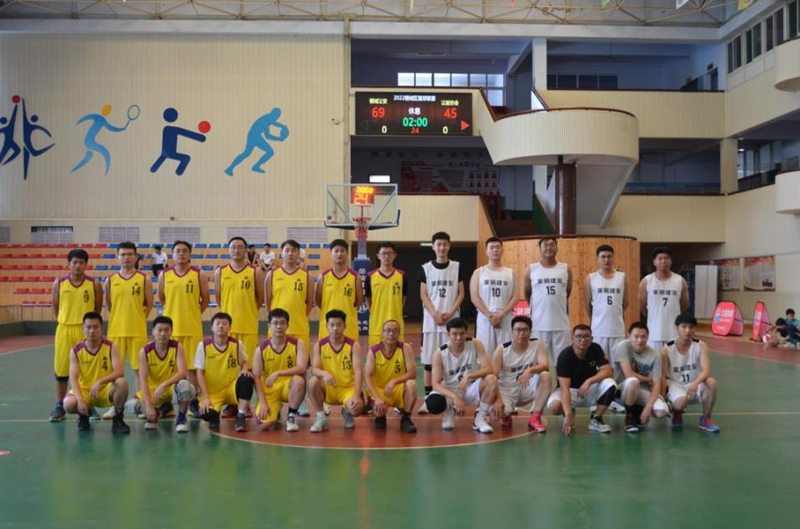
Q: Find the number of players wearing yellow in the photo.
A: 13